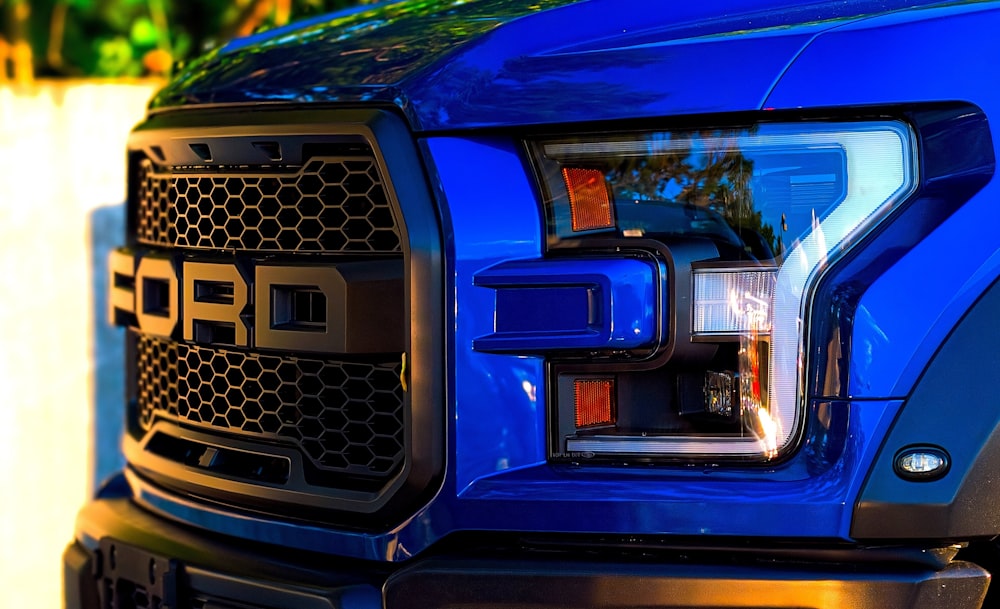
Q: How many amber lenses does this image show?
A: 2